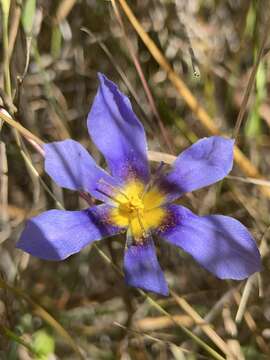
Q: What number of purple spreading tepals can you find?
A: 6